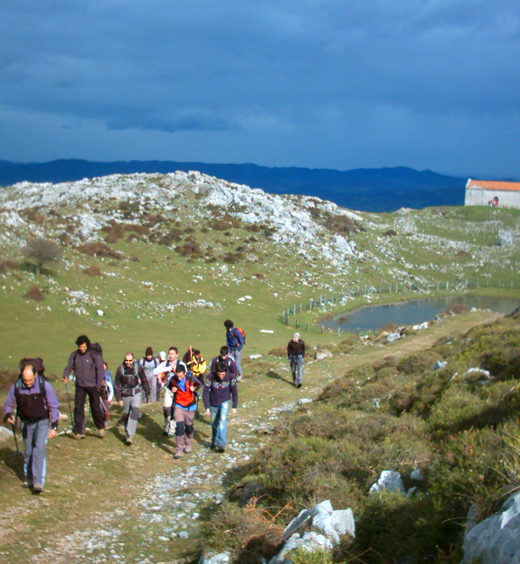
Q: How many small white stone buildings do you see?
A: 1